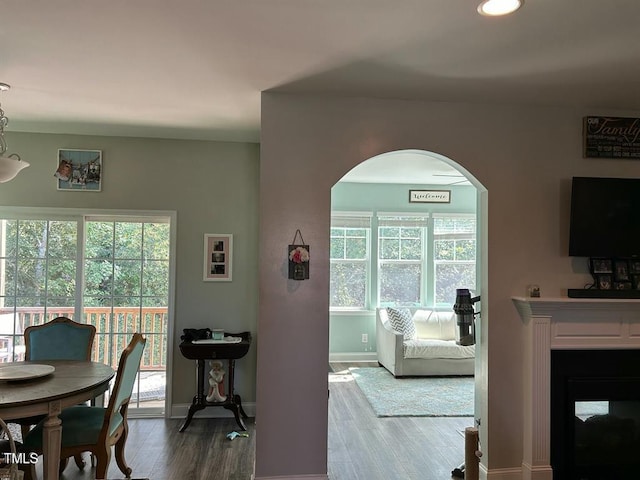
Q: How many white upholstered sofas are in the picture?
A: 1